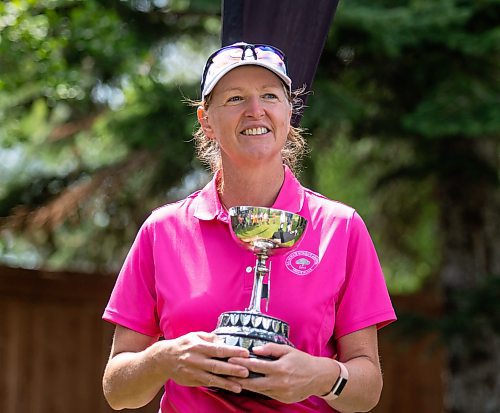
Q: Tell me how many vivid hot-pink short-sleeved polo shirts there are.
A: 1